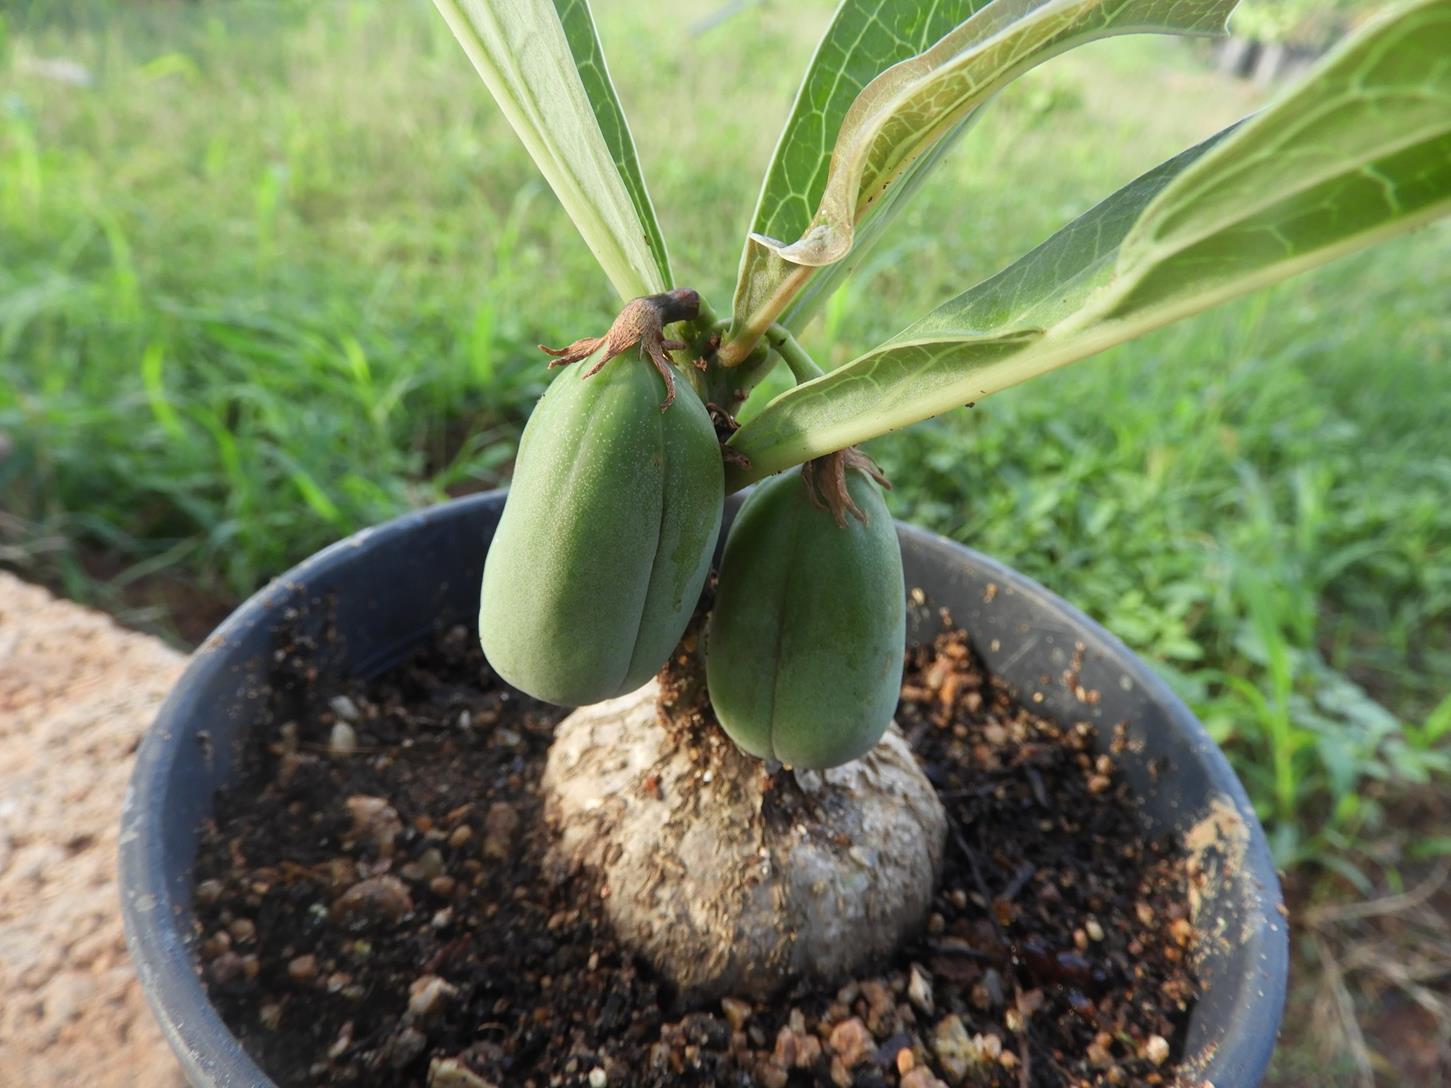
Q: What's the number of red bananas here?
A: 0